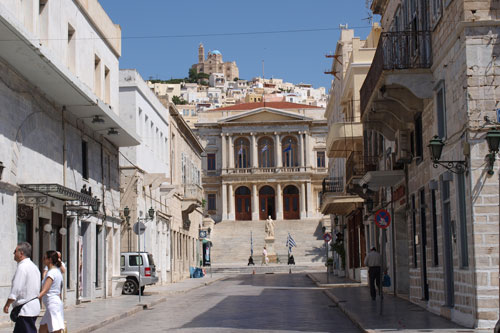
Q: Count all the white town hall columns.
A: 12